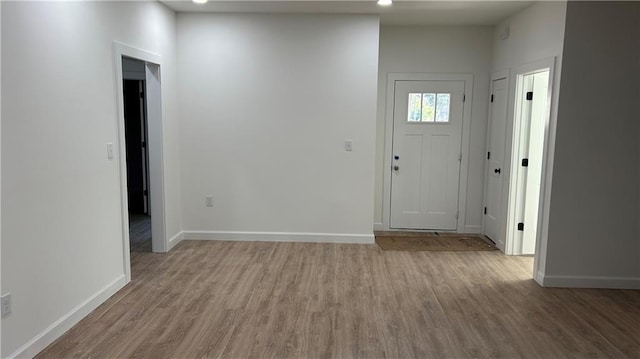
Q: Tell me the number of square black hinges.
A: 3